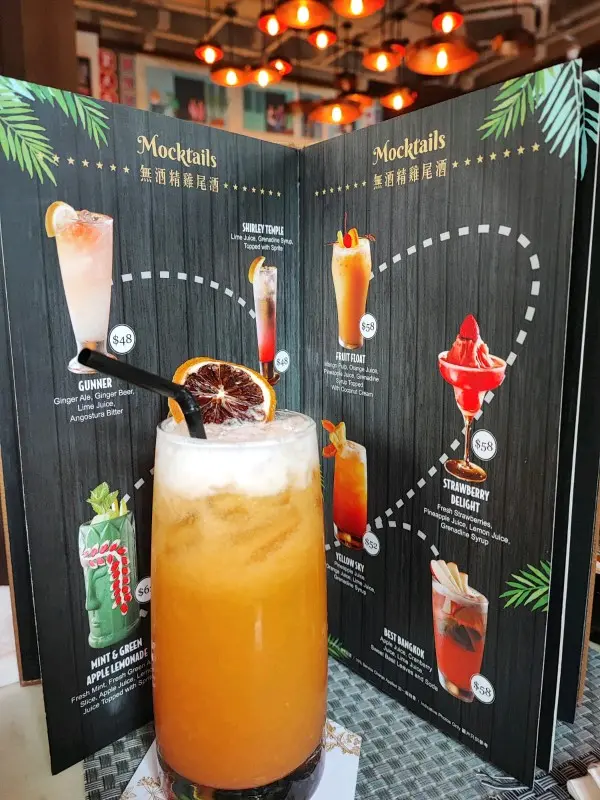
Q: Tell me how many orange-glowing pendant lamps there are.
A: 13